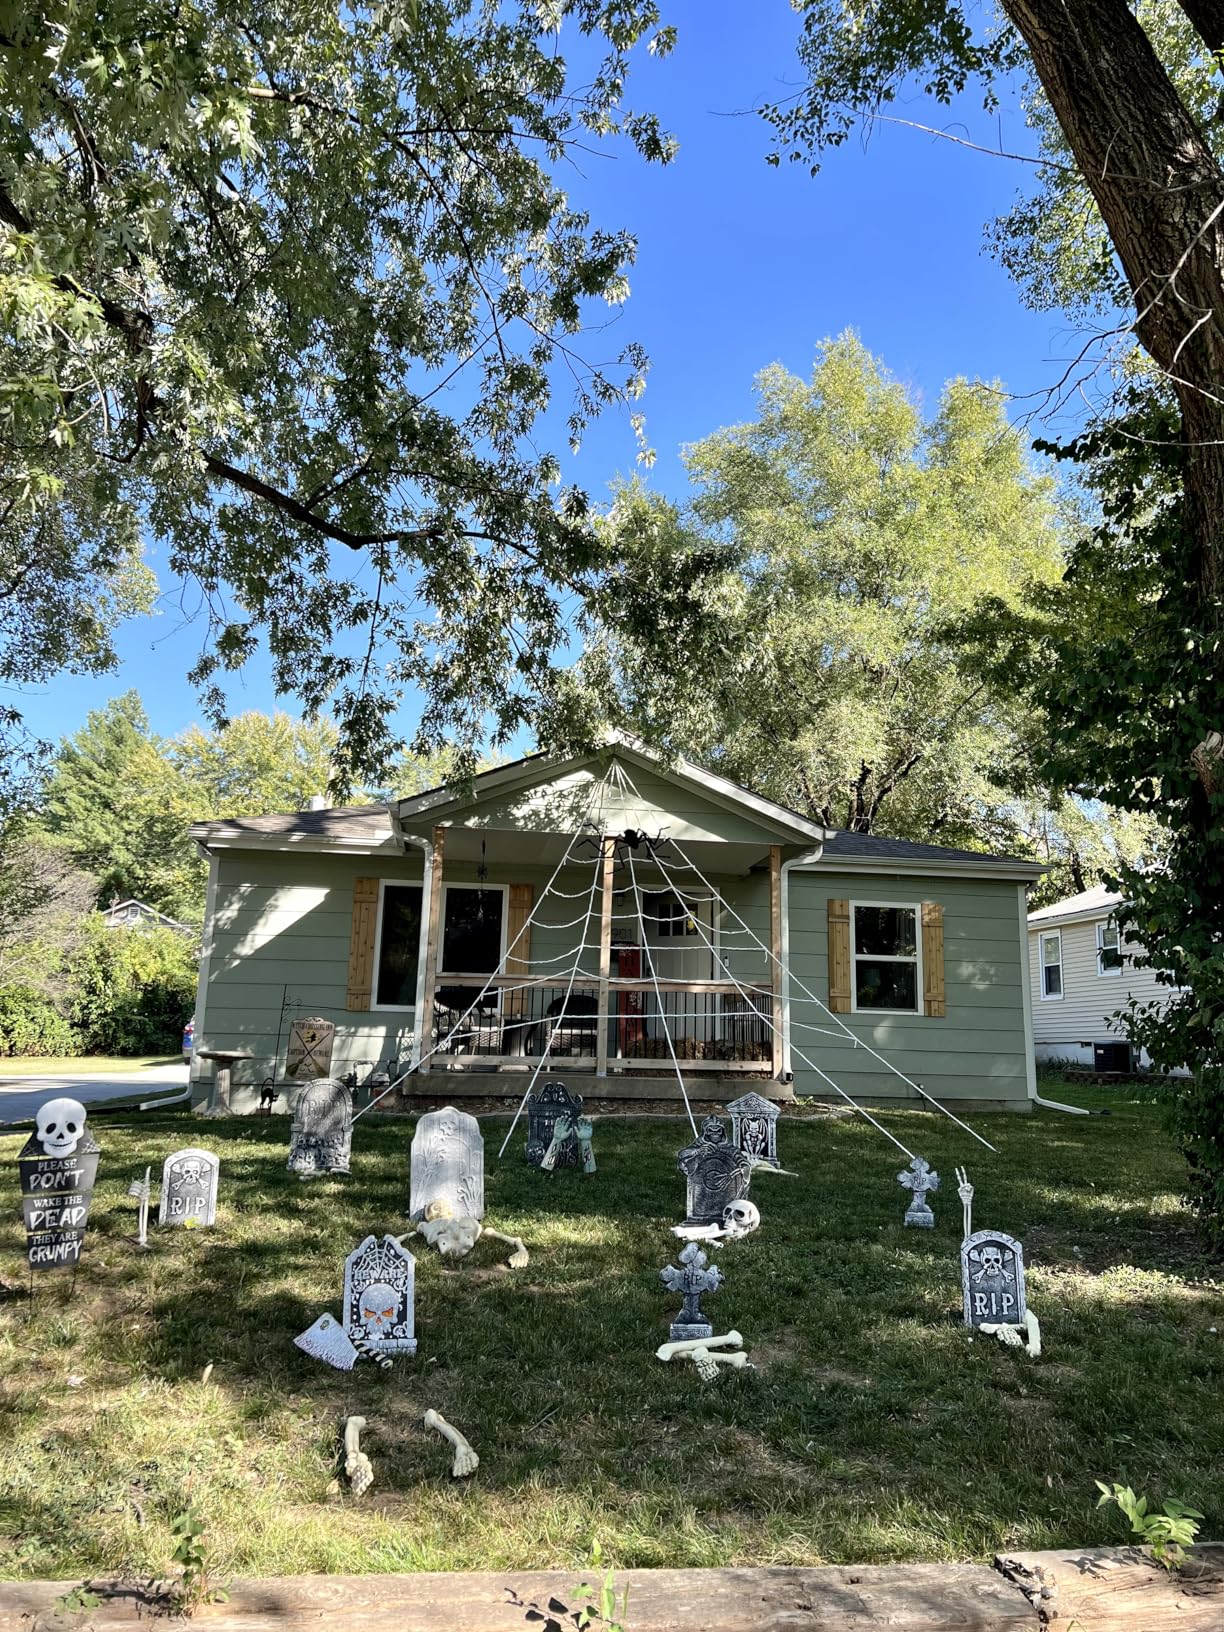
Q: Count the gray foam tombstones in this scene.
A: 10